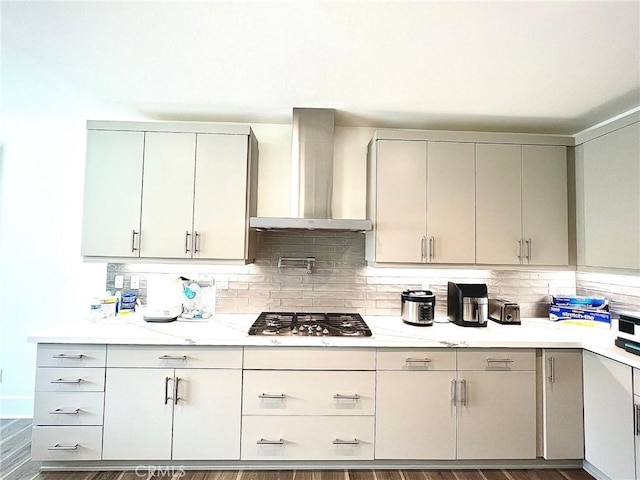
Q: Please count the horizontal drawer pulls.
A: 11